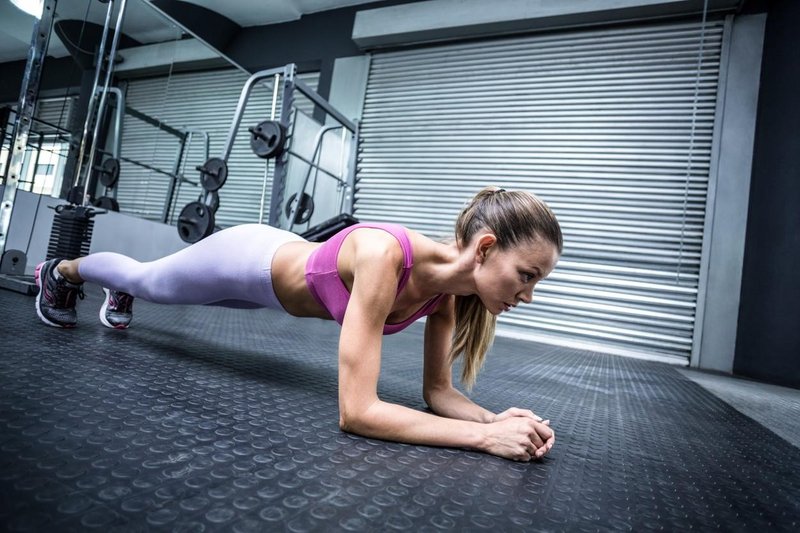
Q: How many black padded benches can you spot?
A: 1